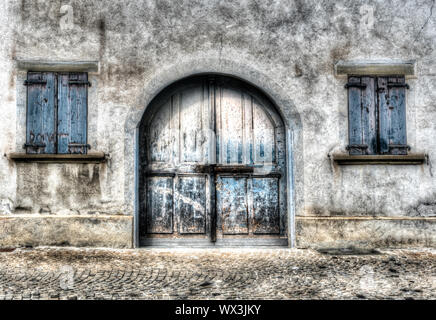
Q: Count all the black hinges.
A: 8